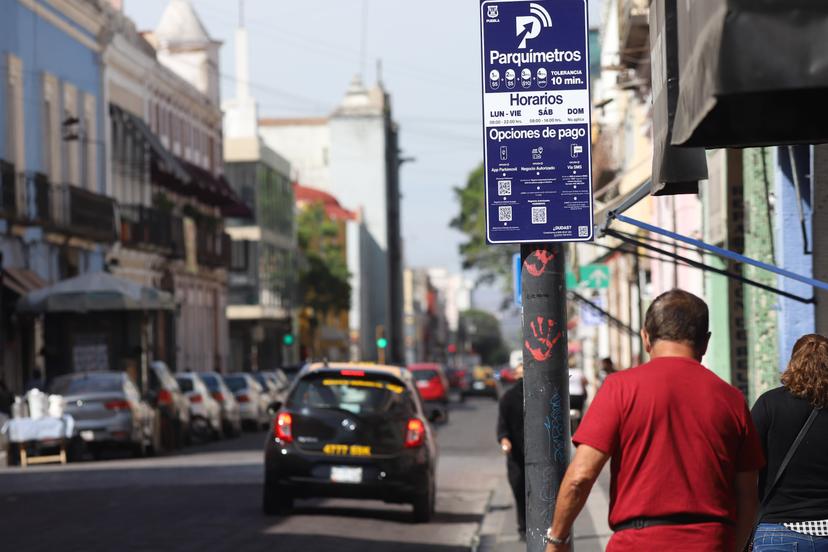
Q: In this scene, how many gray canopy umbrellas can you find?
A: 1